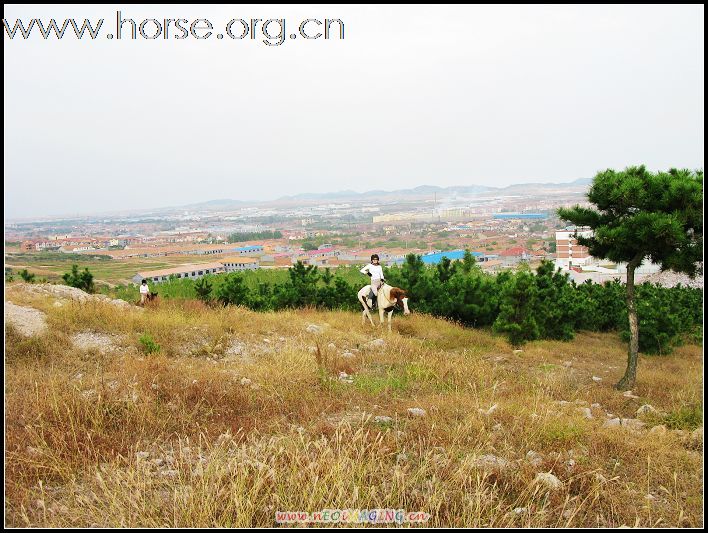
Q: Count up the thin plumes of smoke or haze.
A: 1